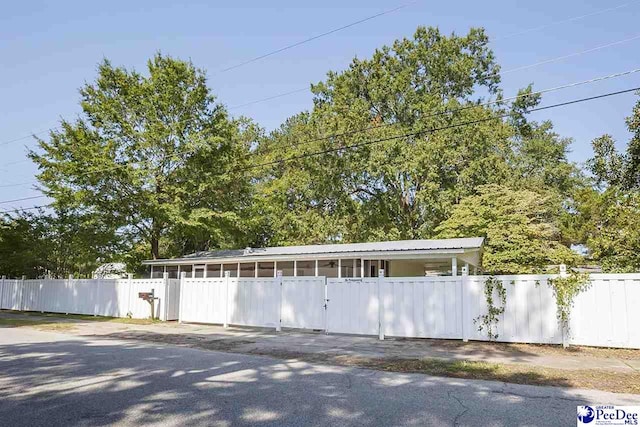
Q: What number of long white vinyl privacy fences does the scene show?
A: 1